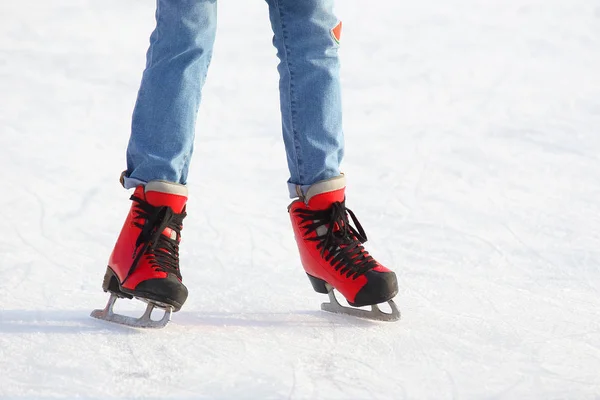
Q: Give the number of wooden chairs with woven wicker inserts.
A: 0